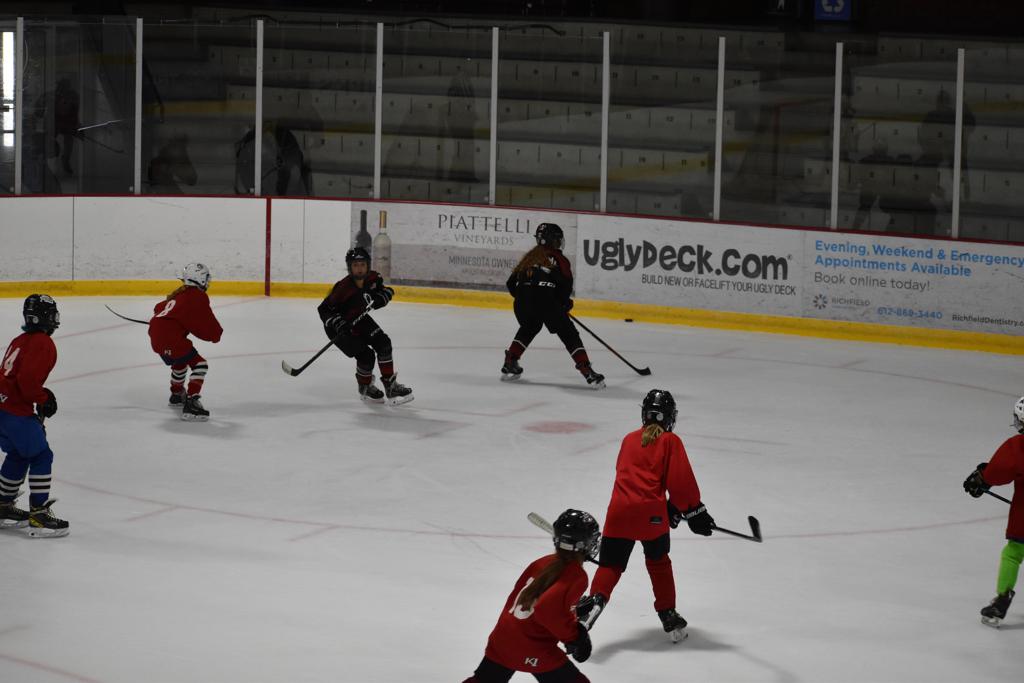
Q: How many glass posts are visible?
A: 9